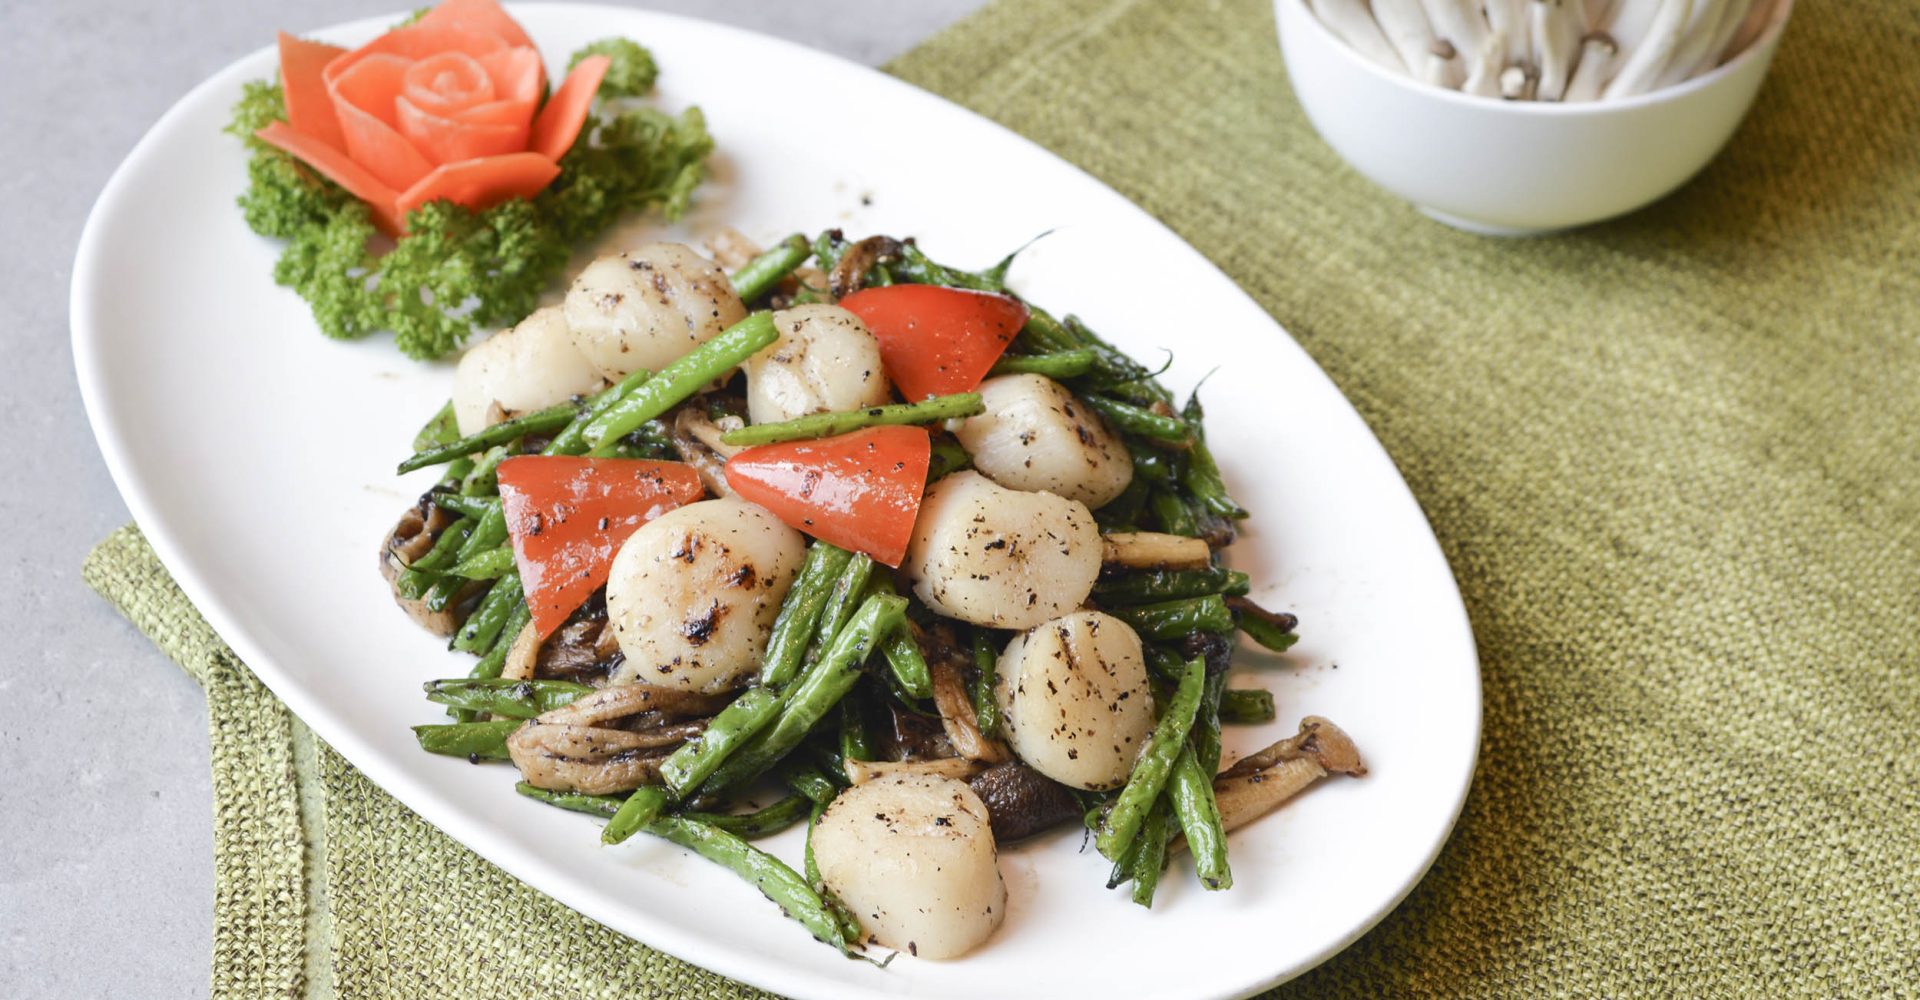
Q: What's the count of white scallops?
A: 8